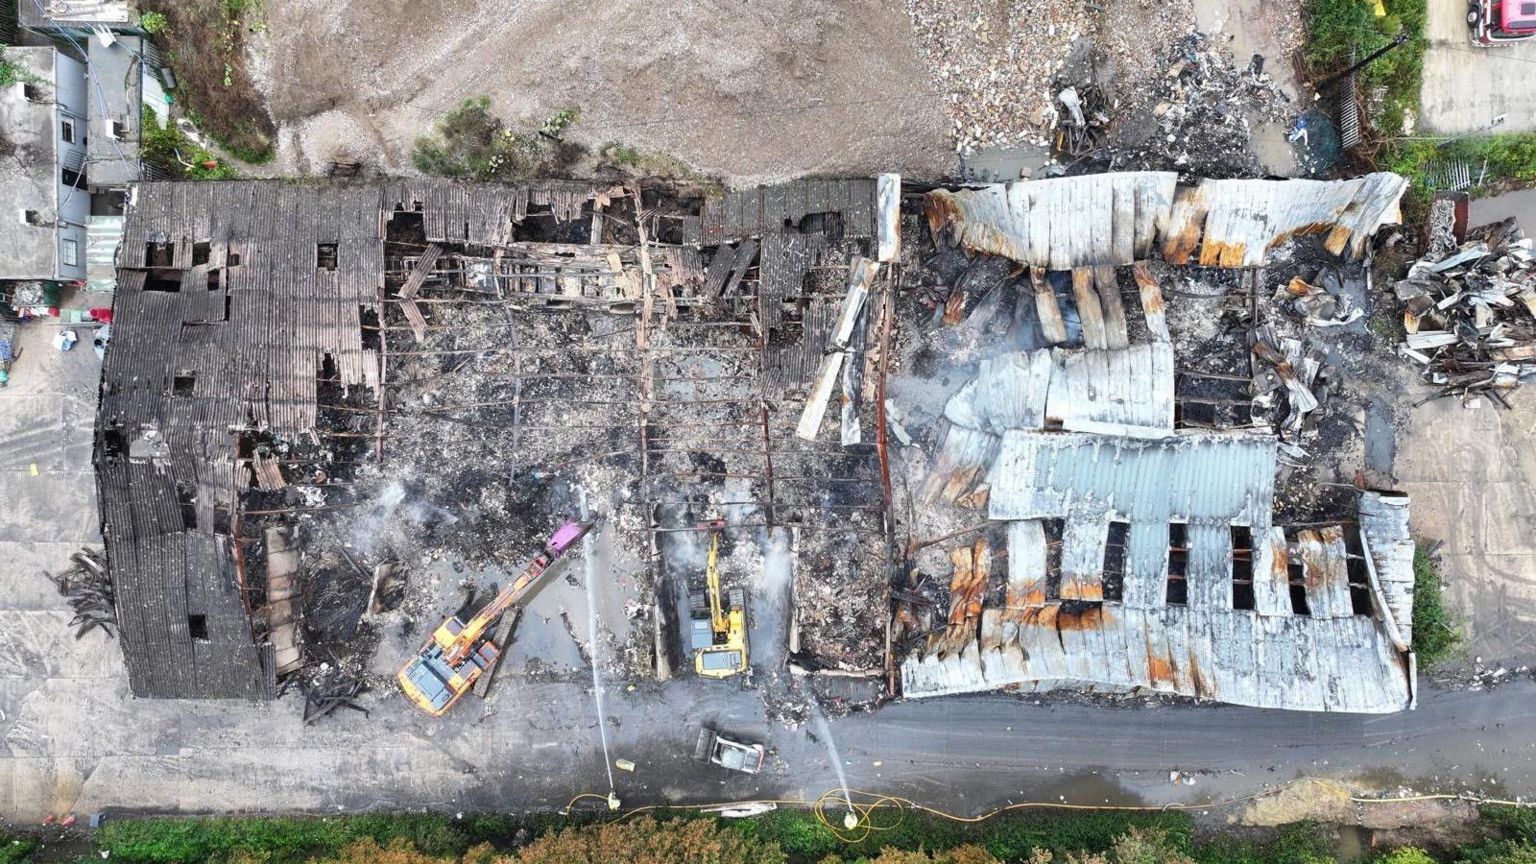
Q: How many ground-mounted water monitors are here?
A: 2